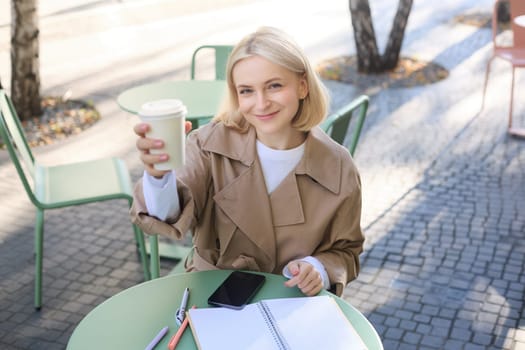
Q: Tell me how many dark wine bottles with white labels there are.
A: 0